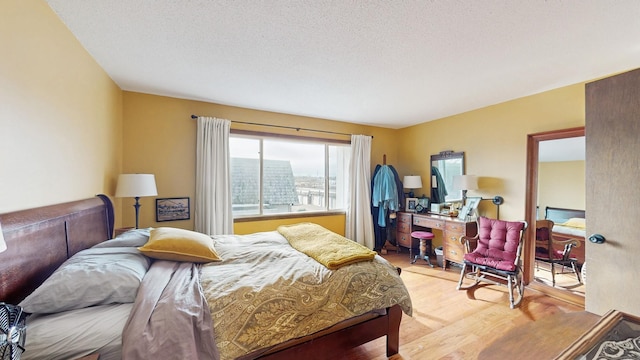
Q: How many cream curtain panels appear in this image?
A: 2